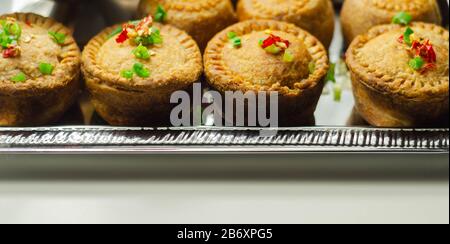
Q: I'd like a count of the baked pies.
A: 7